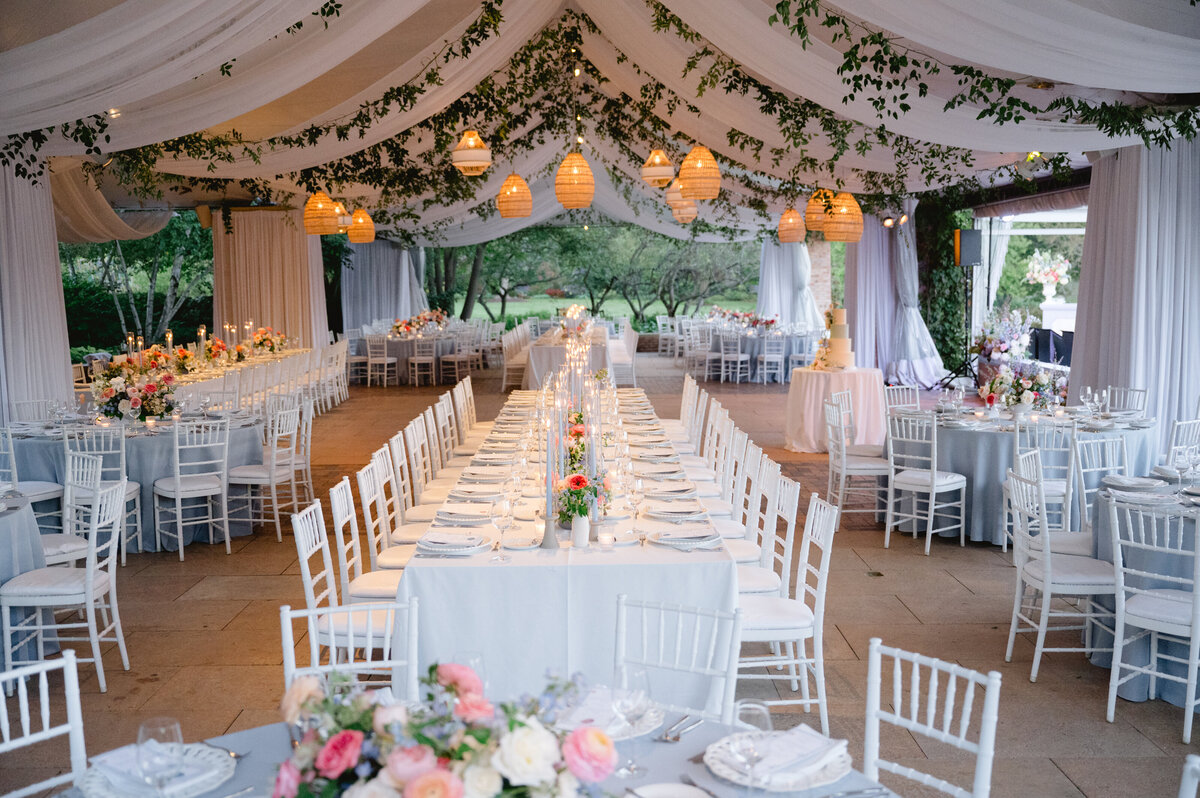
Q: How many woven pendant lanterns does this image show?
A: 13